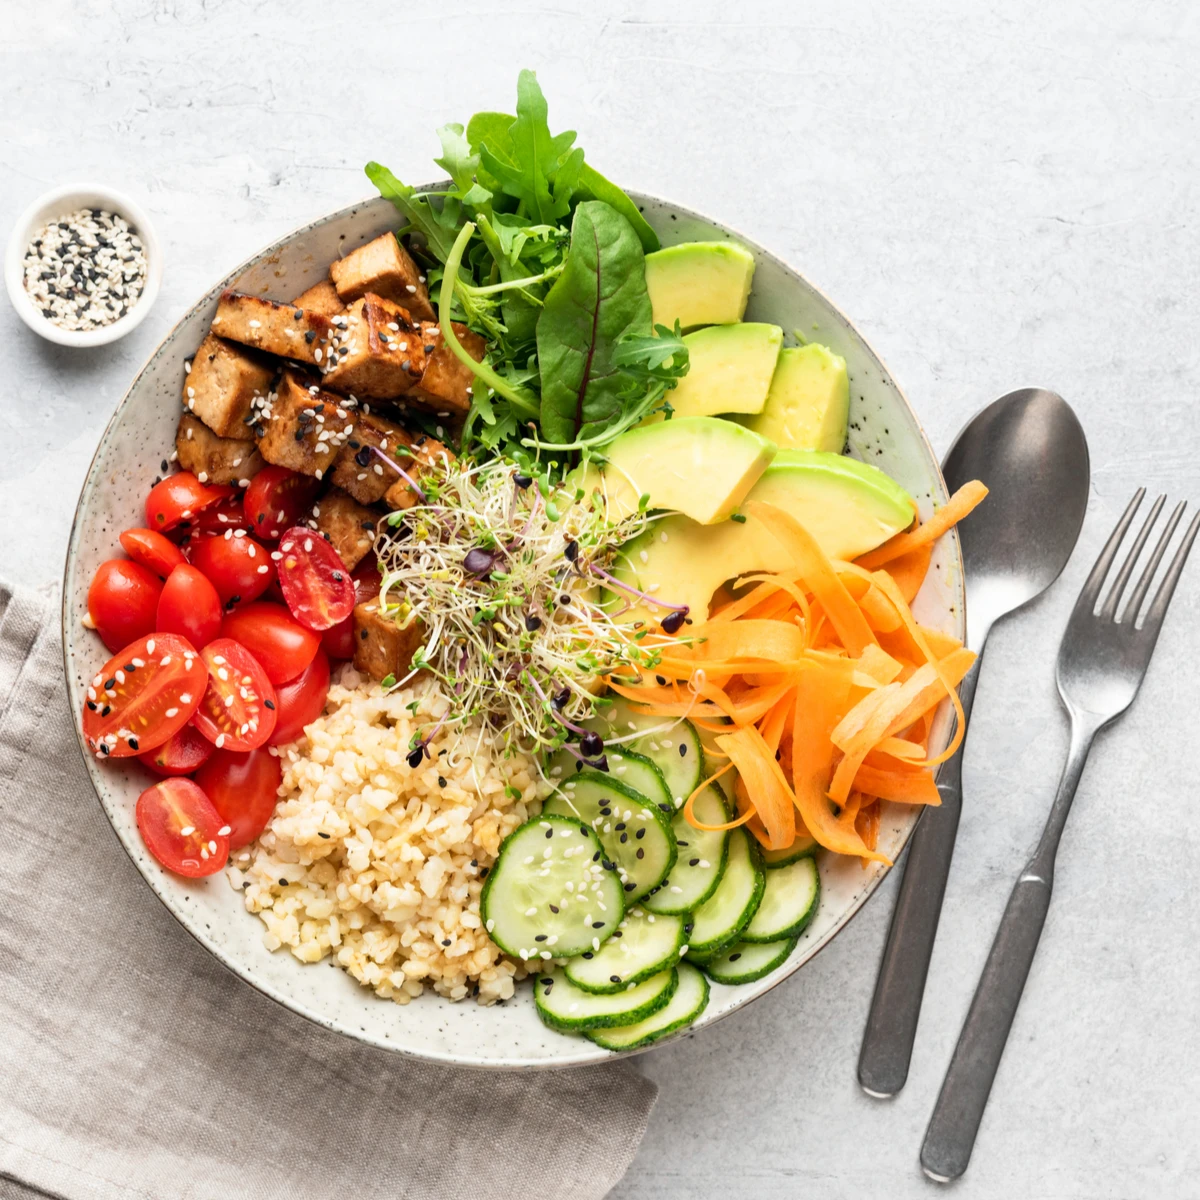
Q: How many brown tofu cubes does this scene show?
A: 12